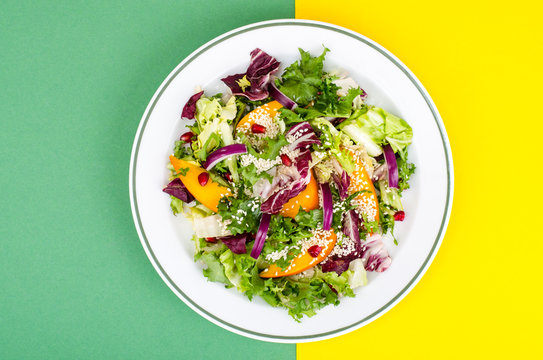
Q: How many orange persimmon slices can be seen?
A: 5